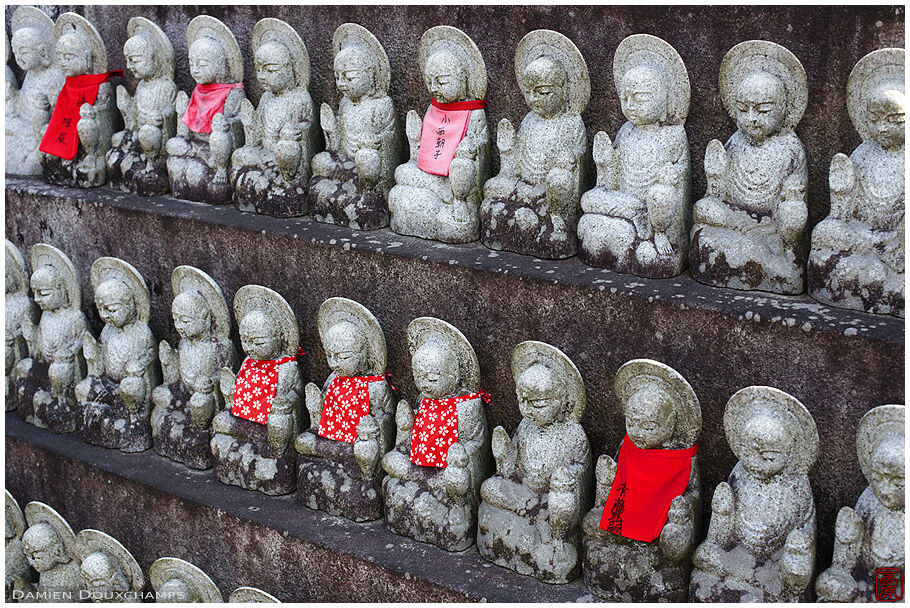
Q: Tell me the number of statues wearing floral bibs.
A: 3